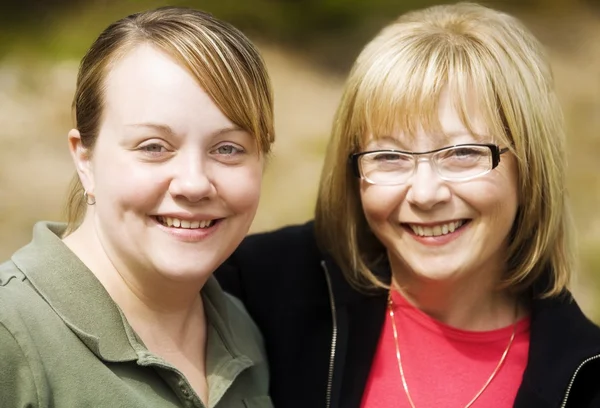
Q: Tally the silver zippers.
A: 2